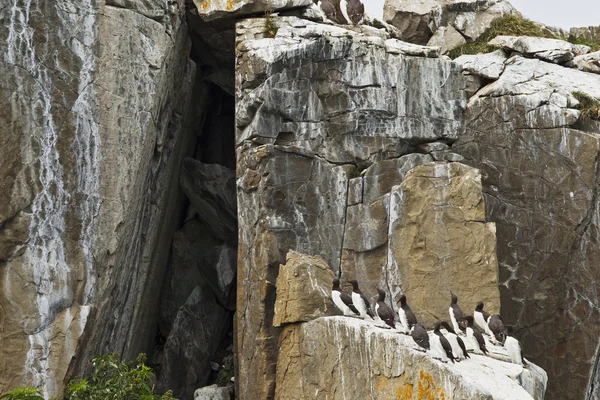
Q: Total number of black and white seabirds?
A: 14